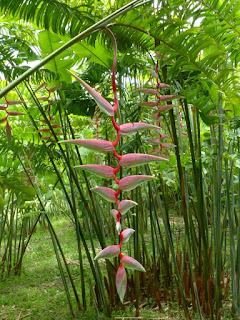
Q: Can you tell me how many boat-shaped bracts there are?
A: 14